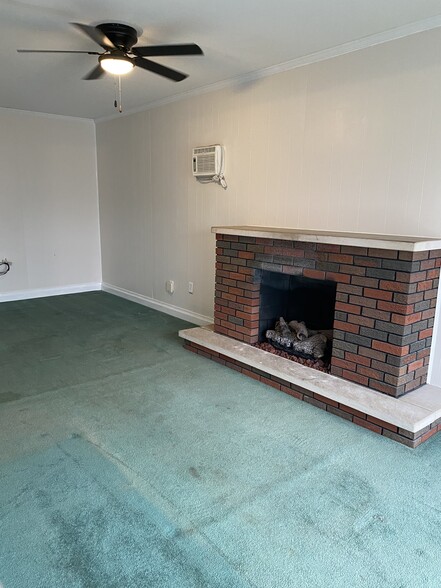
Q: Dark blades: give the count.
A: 5